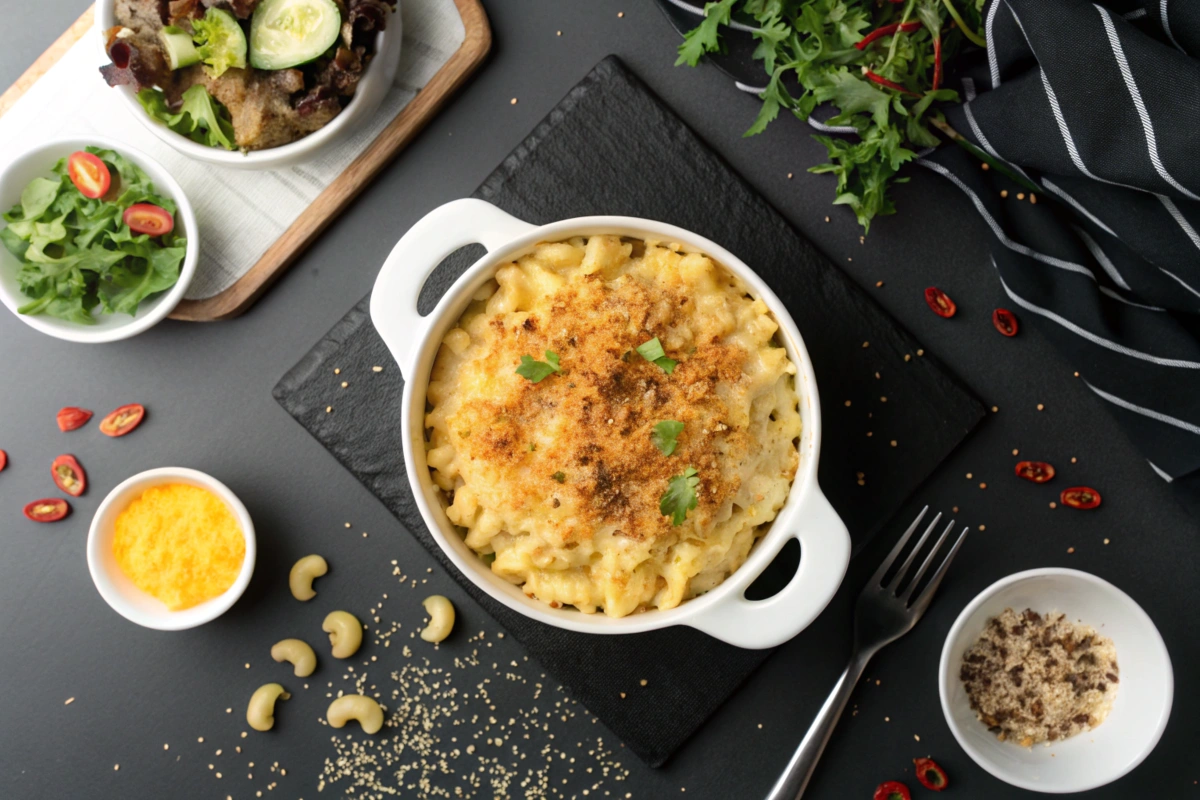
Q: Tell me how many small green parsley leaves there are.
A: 4